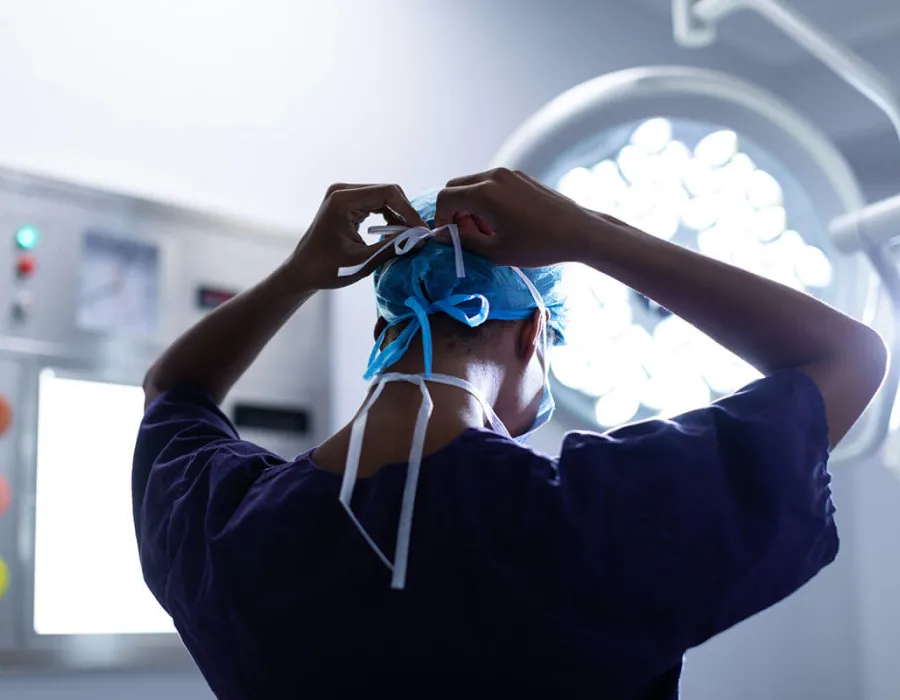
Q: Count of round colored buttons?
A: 5